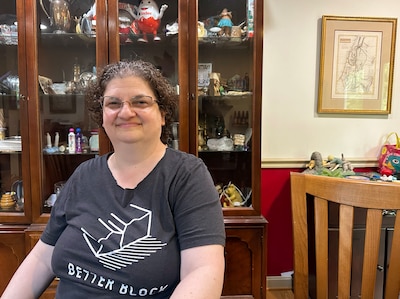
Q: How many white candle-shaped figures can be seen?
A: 2